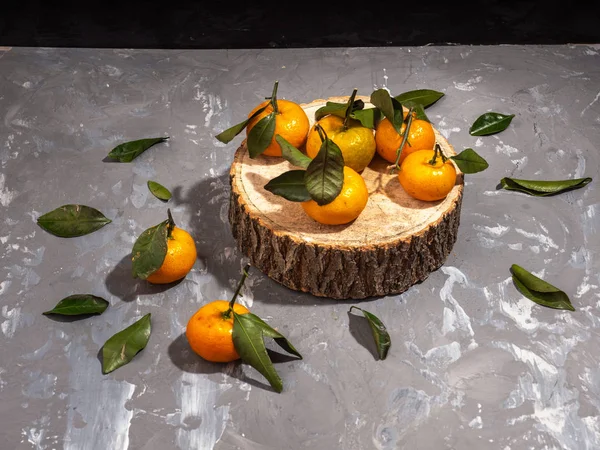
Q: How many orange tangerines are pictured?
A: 7